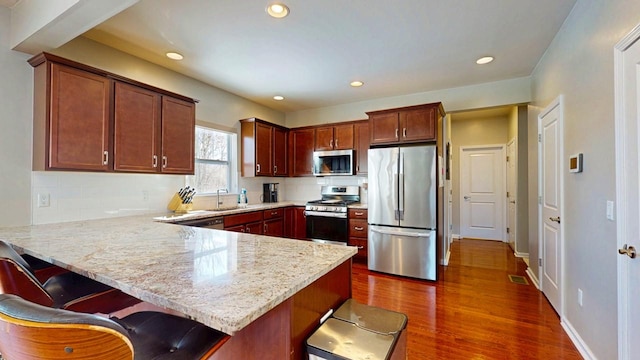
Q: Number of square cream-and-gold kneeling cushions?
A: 0